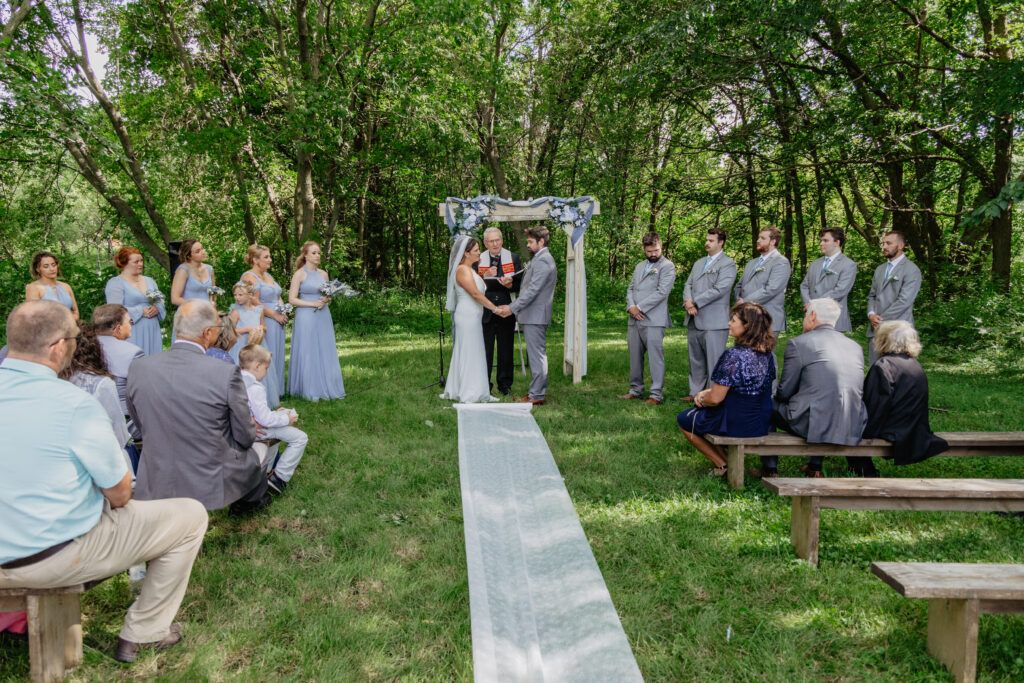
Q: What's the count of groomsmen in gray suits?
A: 5